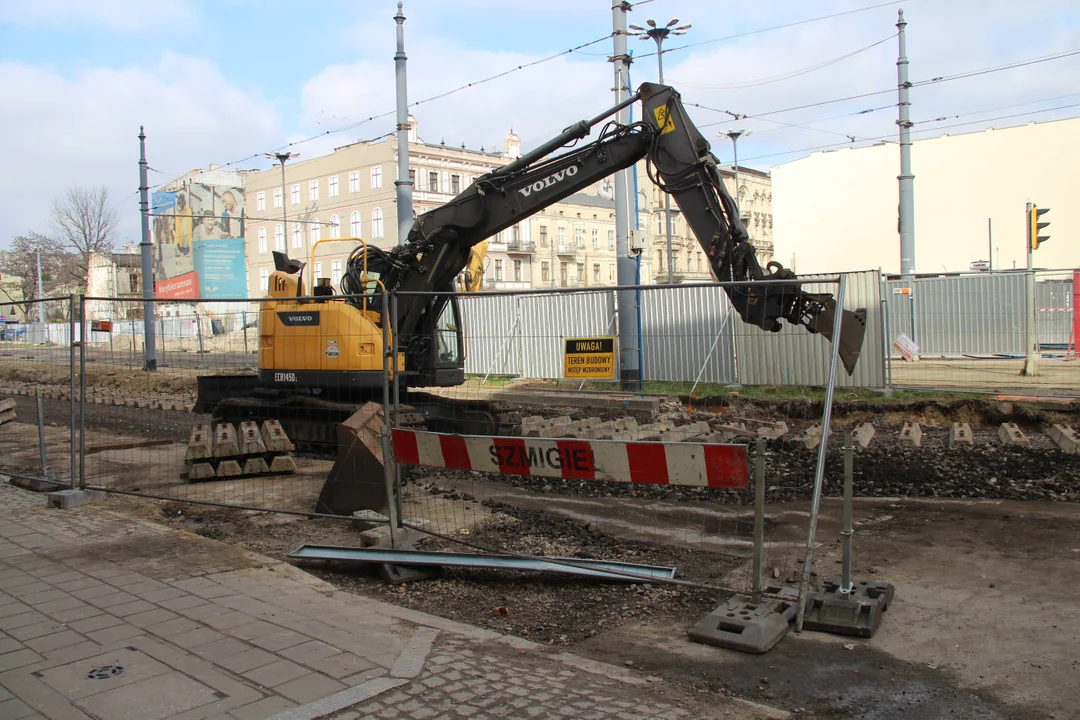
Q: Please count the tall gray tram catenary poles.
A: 4